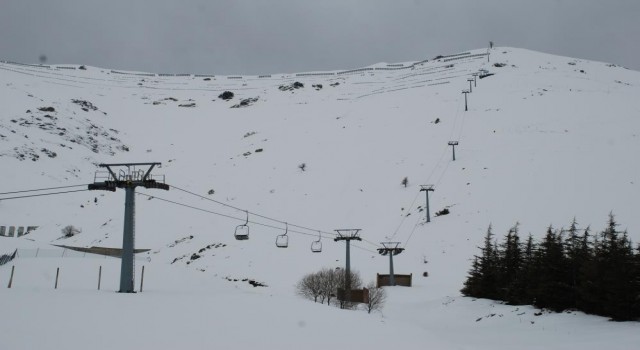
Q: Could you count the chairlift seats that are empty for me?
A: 3